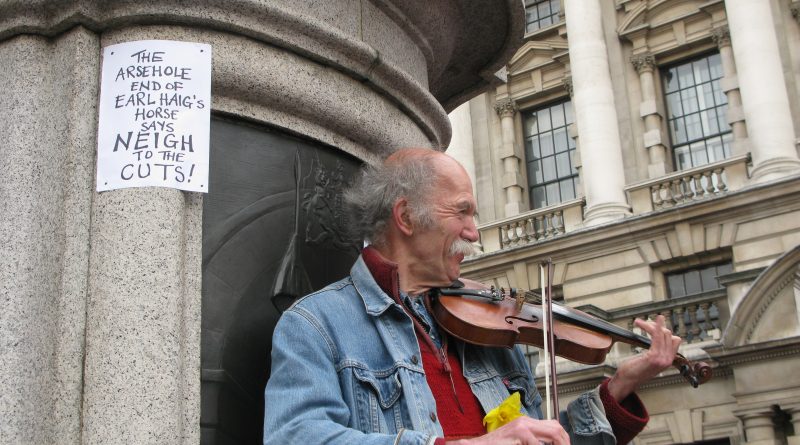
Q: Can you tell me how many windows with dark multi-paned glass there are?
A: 4